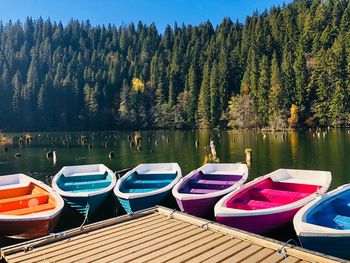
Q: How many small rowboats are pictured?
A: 6